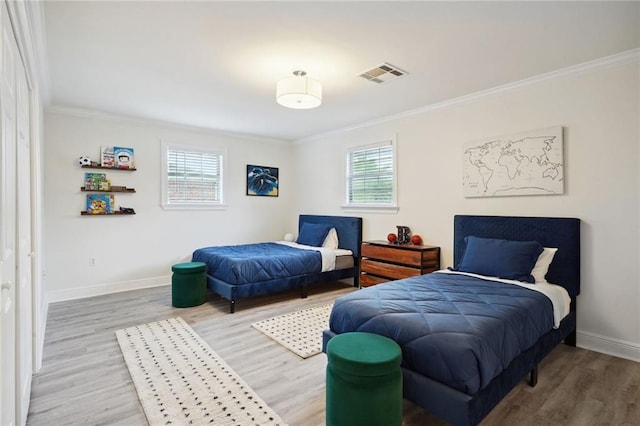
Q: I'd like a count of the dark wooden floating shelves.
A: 3